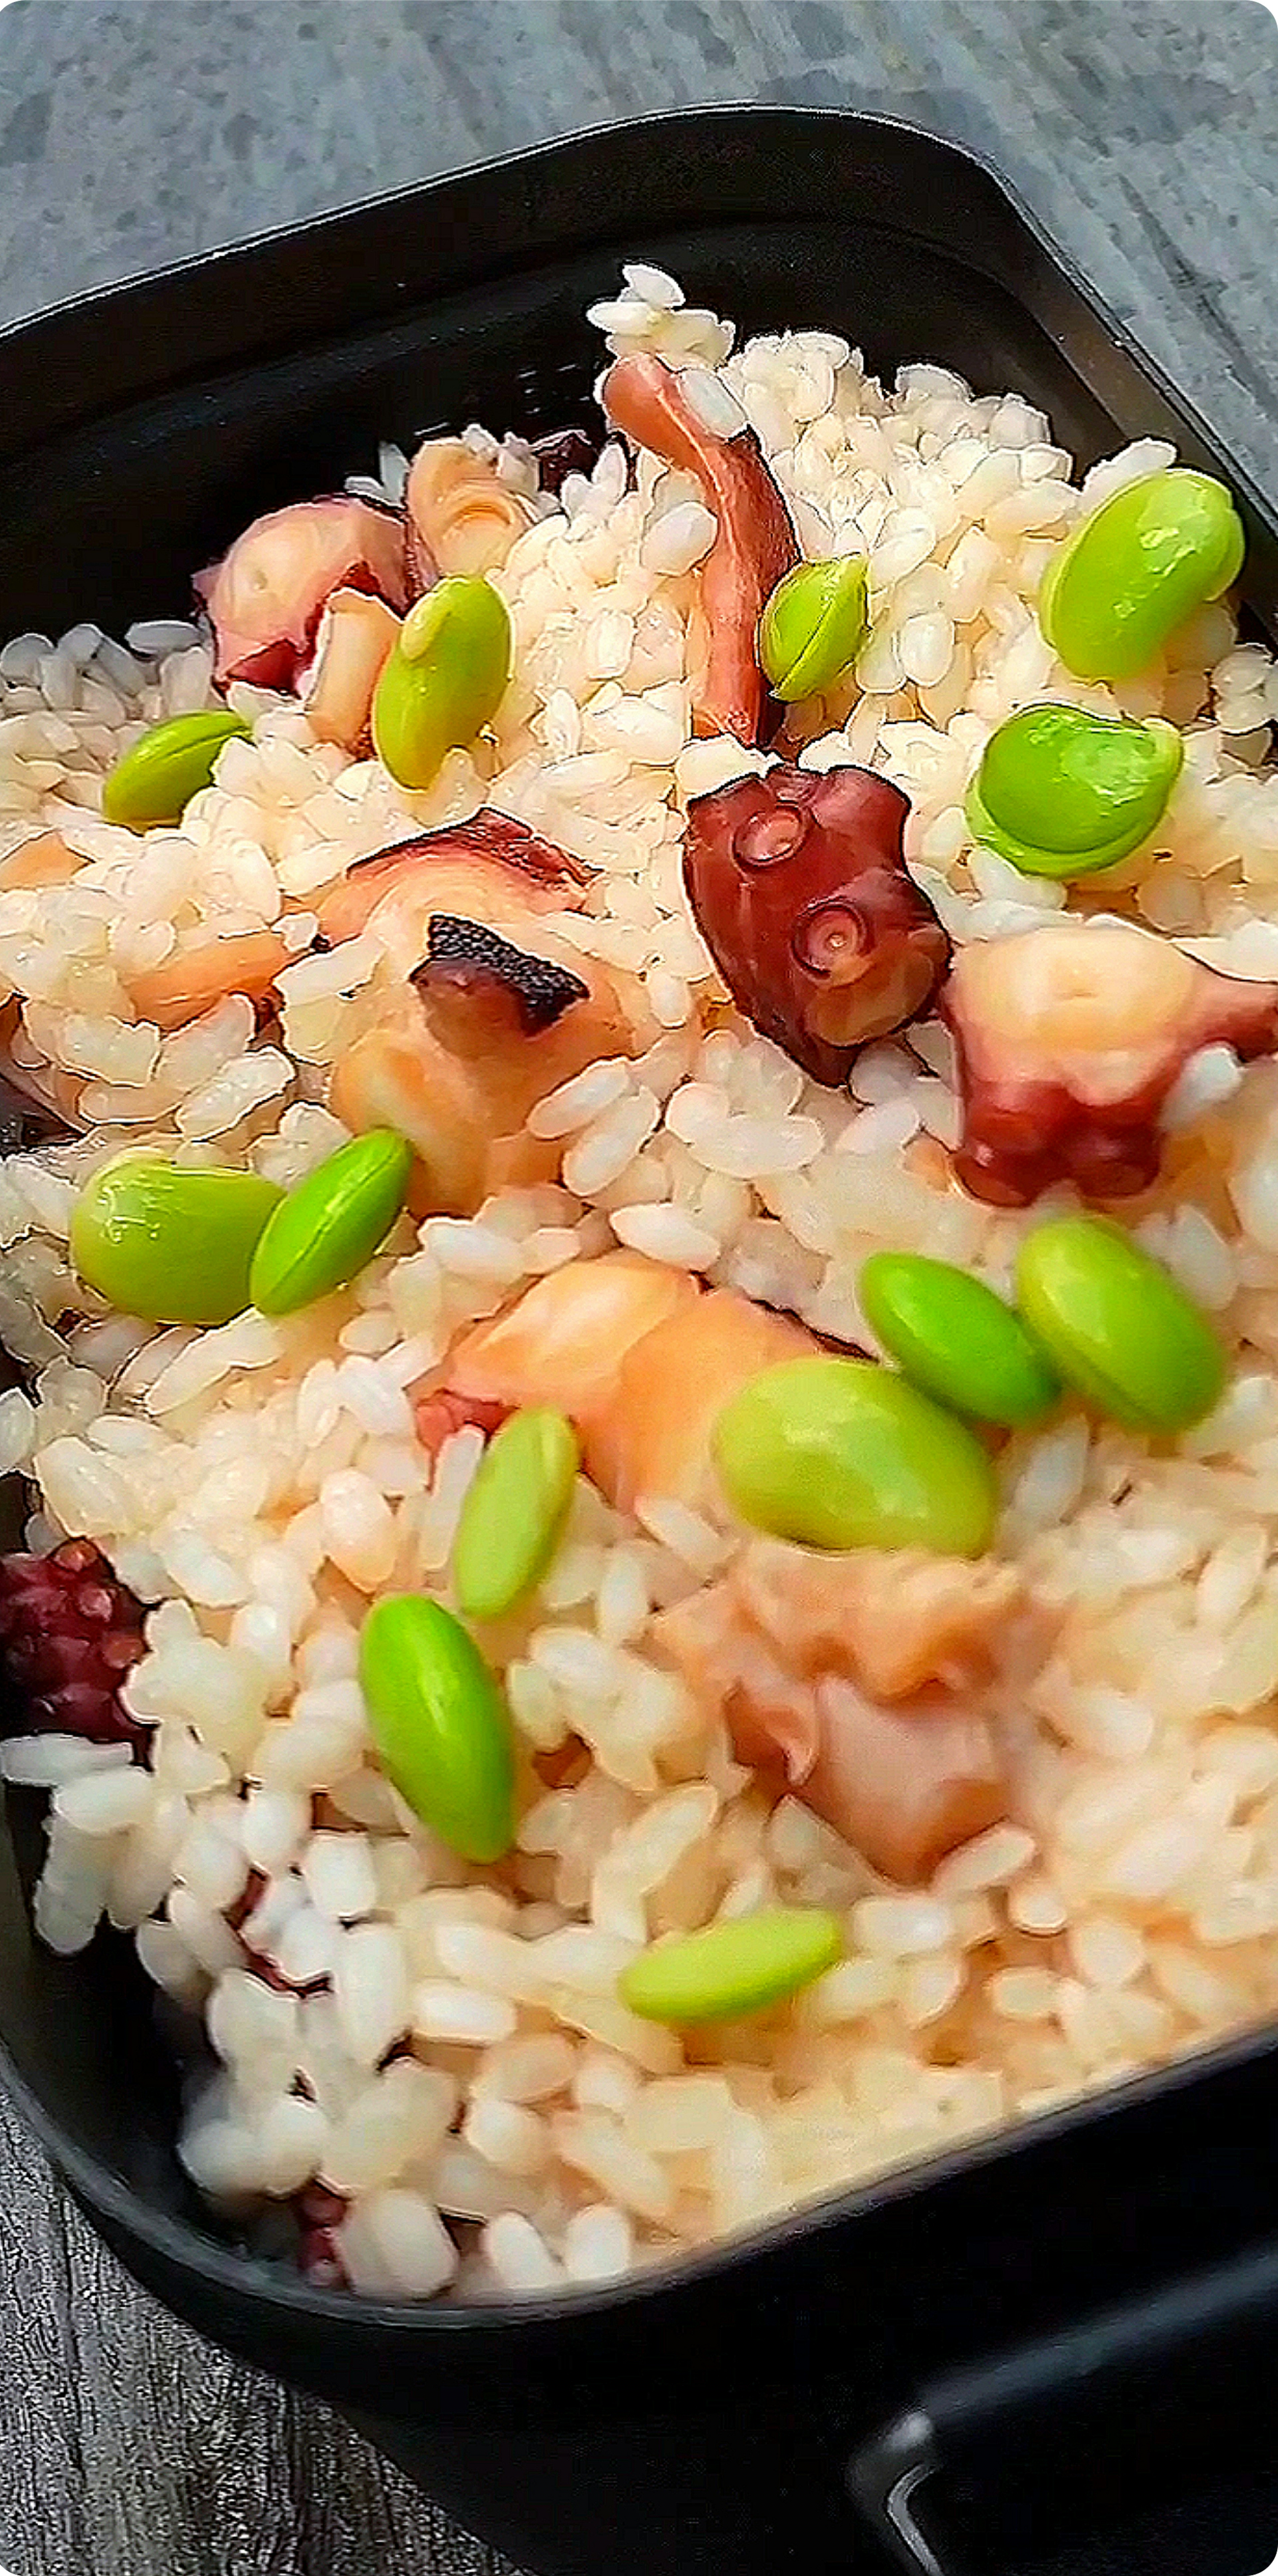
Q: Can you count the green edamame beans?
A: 13